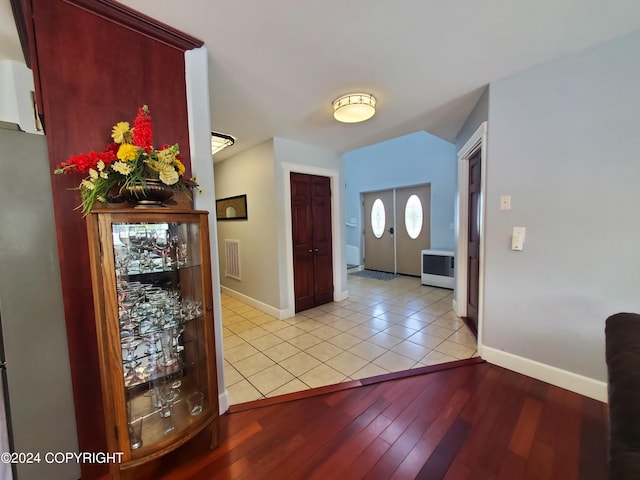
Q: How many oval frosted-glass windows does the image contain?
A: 2